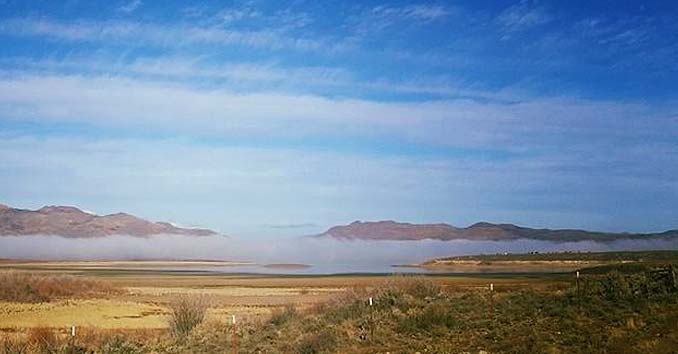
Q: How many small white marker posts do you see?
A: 5